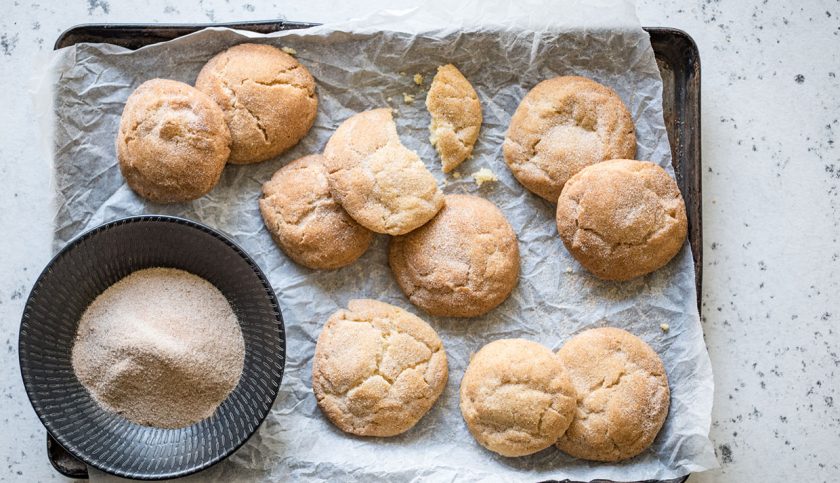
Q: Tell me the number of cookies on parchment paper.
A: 10